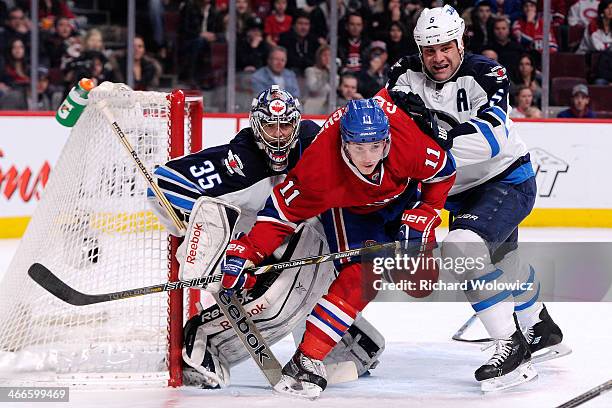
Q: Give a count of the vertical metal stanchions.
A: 5